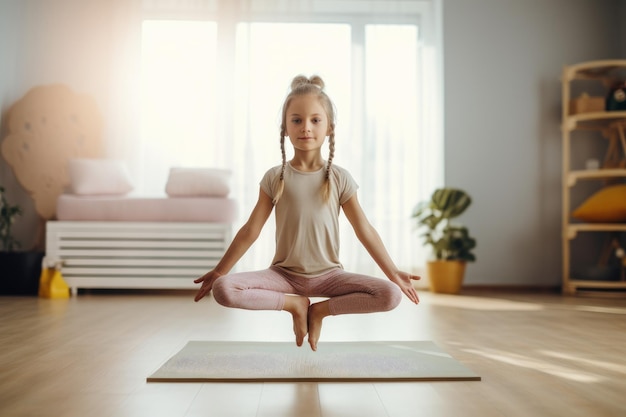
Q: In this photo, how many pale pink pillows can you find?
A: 2